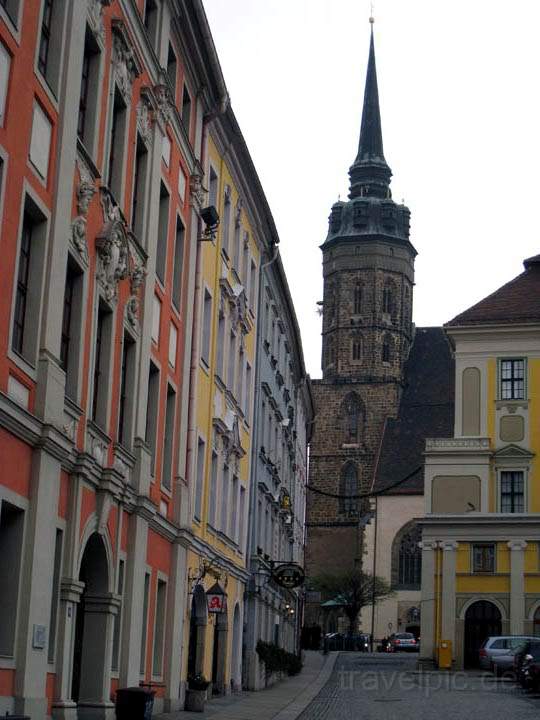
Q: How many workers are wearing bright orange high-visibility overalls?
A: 0